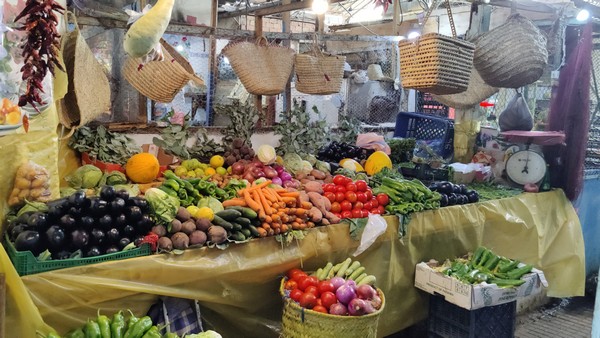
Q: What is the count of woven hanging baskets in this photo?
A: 7